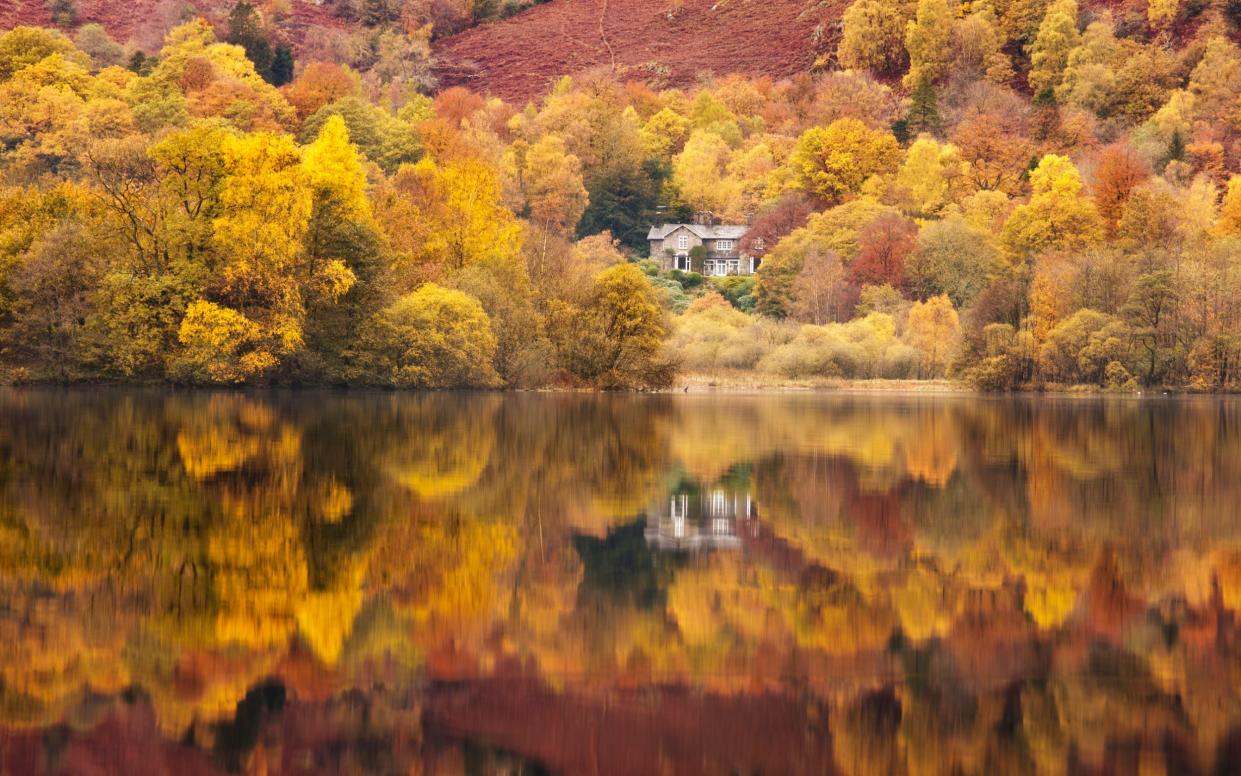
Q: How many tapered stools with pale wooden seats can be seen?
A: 0